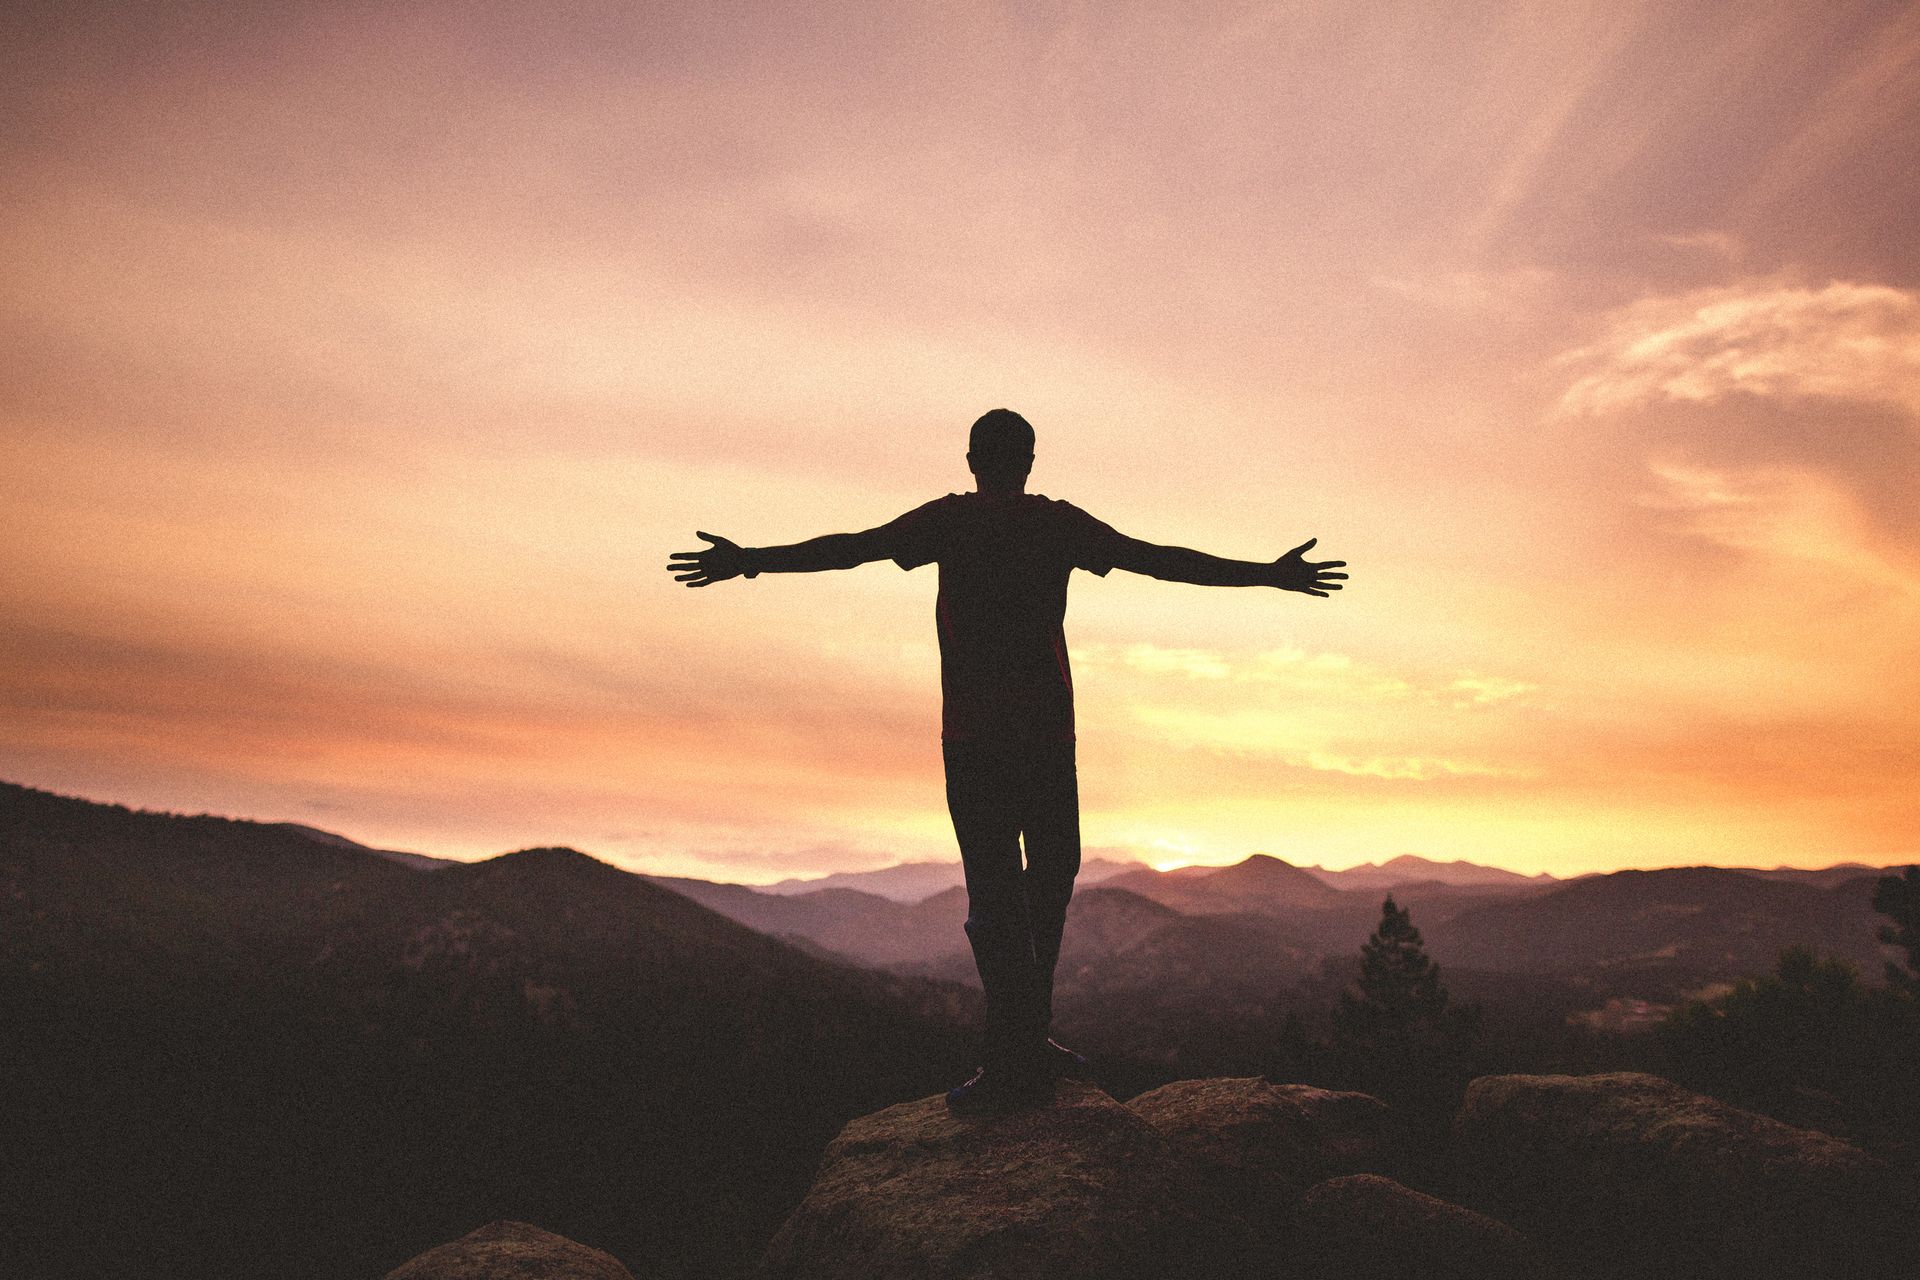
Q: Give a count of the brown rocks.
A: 5